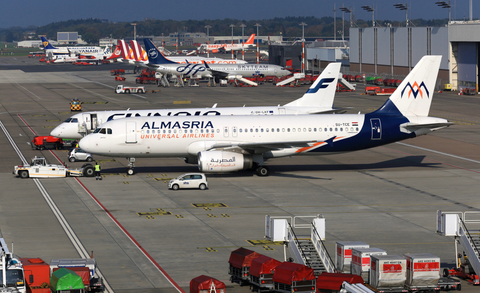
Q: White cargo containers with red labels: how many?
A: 4